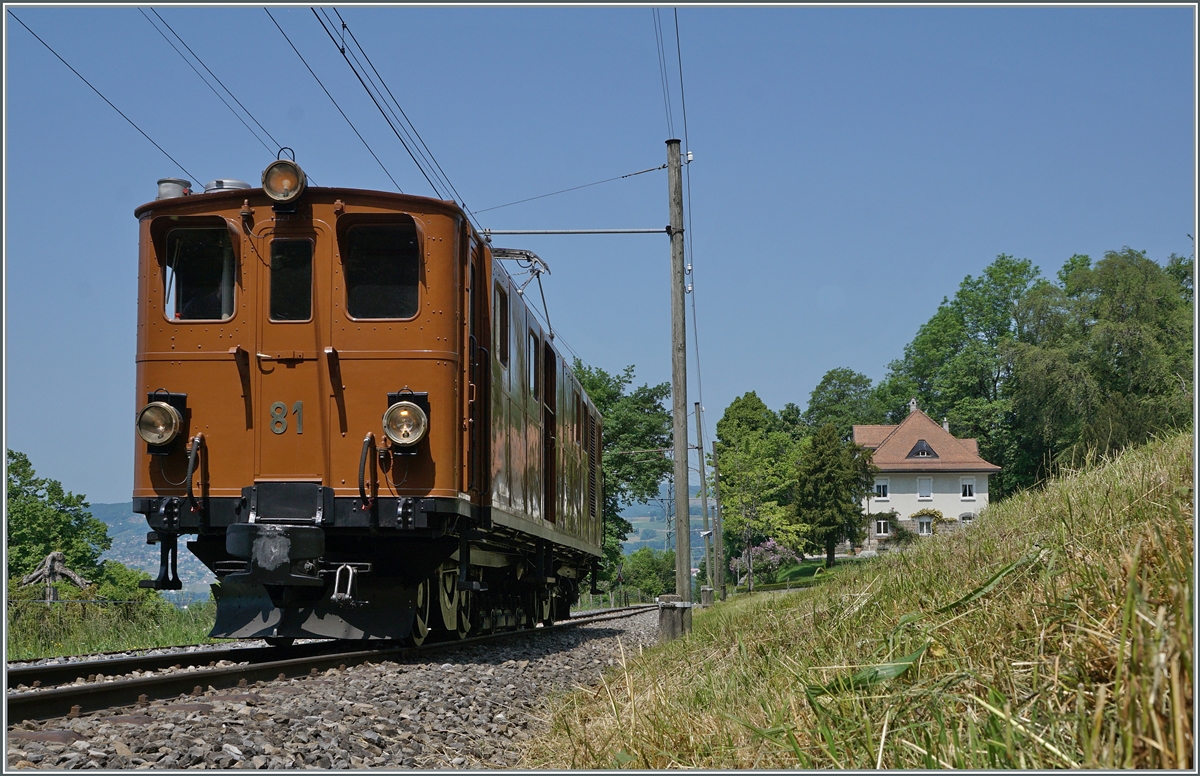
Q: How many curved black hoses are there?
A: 2